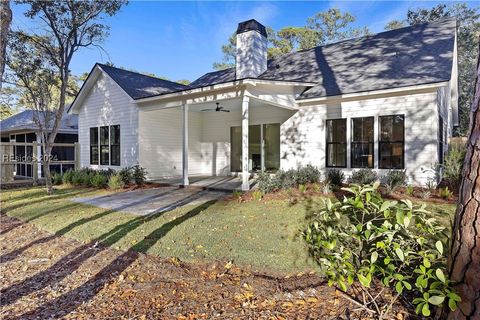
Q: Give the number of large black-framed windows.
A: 6